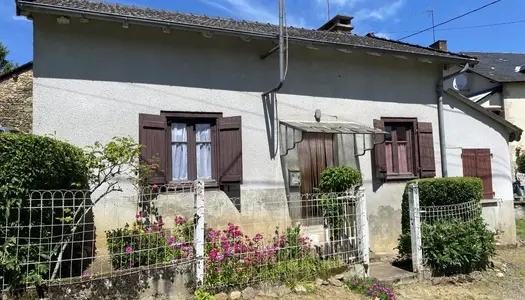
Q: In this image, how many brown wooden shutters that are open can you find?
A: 4